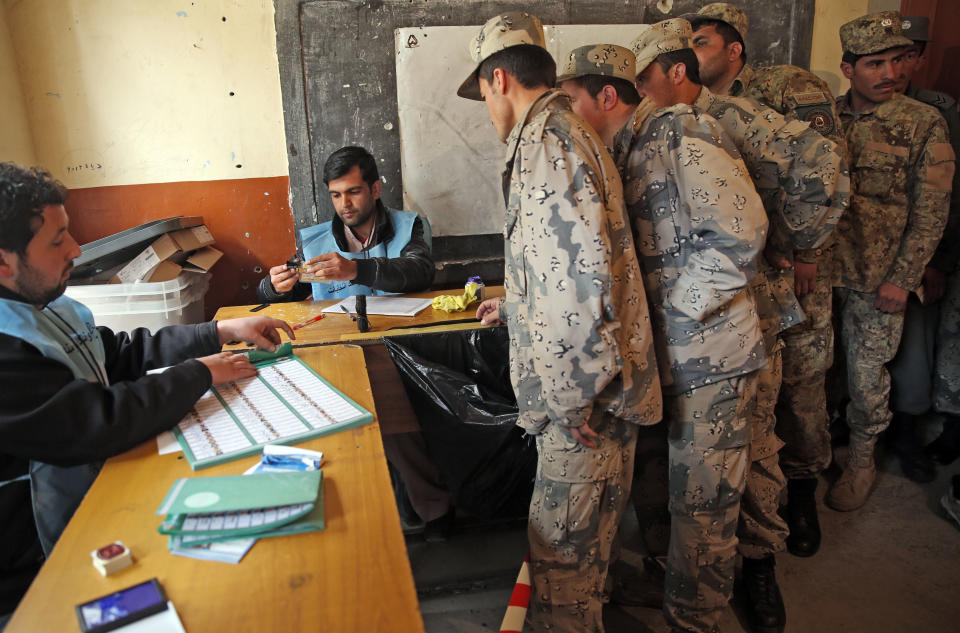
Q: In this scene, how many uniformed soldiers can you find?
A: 6